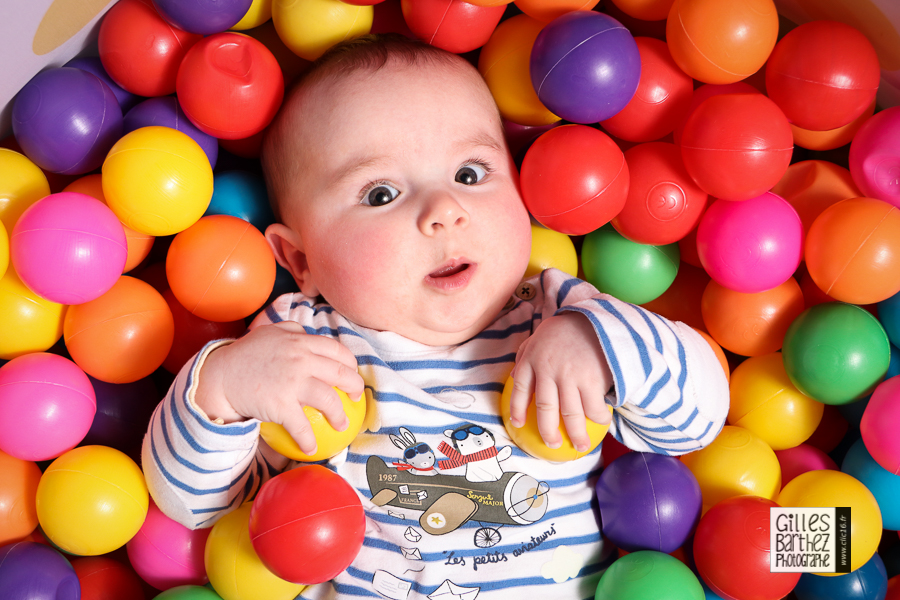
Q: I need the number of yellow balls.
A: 15